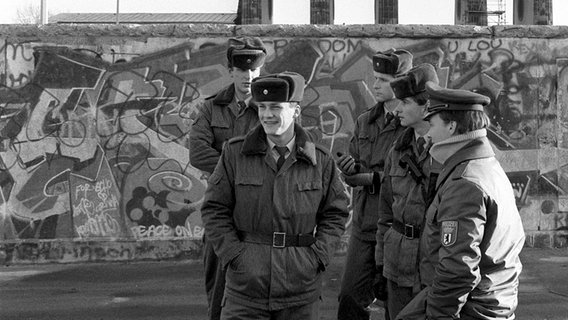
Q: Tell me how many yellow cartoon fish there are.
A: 0